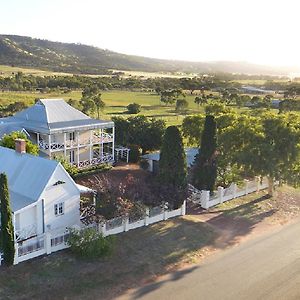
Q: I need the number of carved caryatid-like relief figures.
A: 0